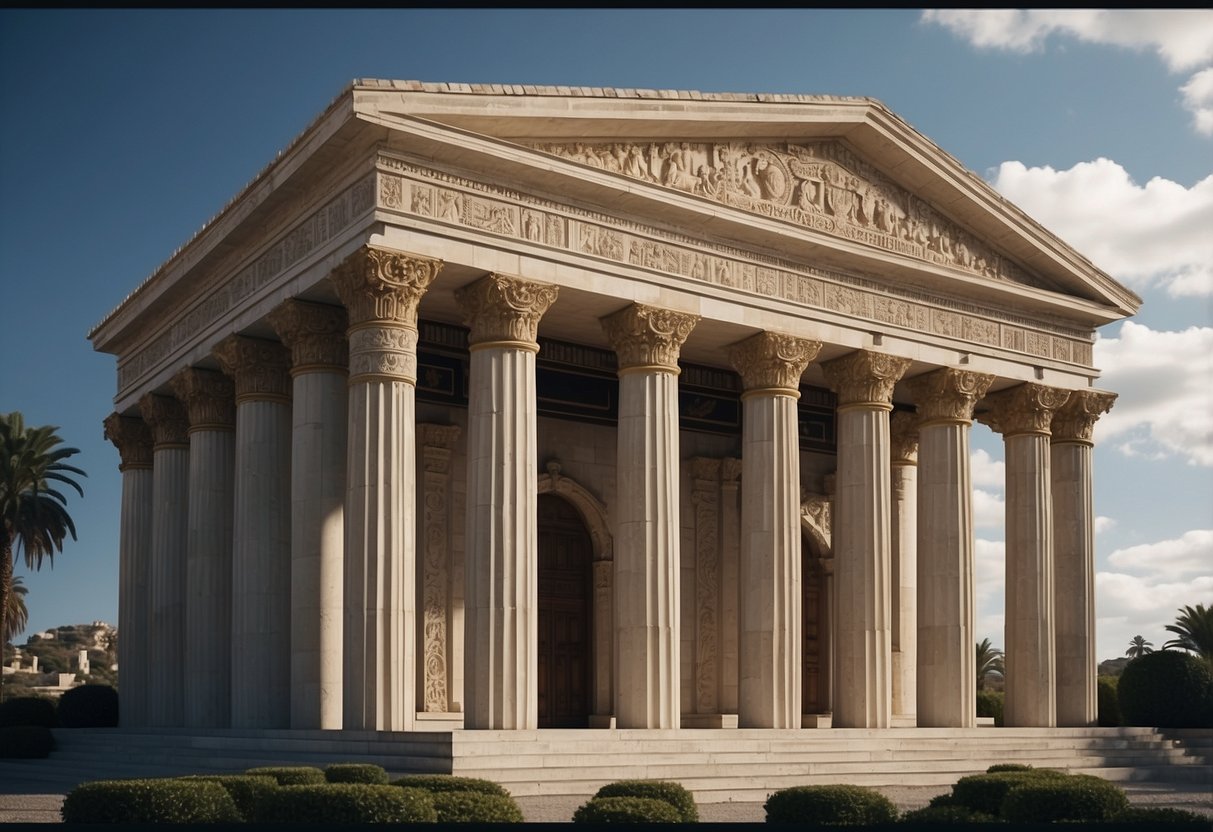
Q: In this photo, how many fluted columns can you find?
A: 13